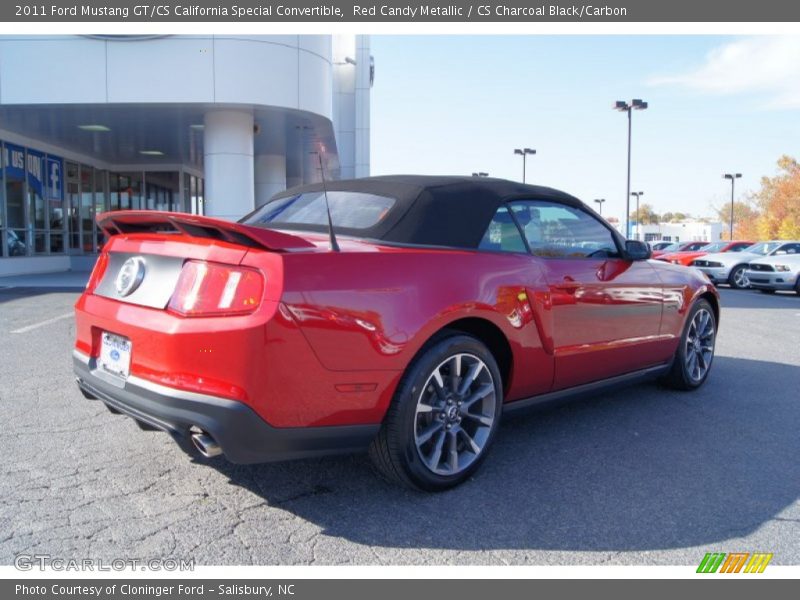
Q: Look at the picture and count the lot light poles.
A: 6